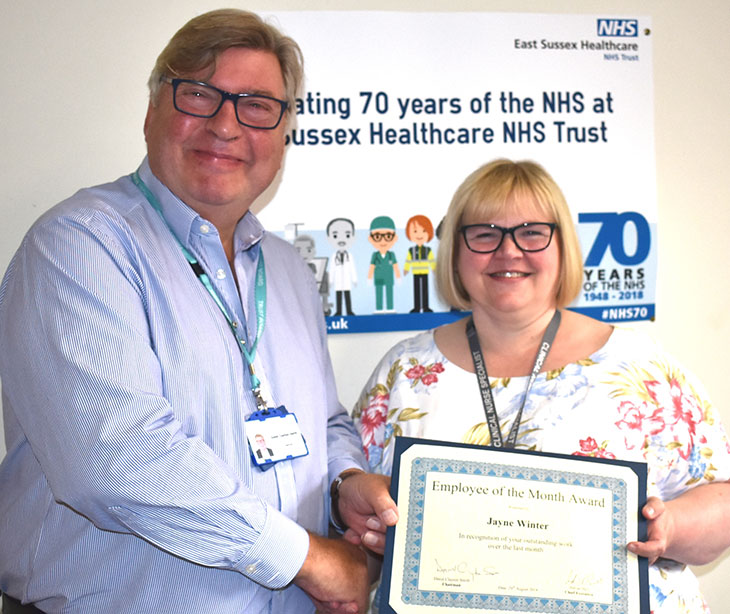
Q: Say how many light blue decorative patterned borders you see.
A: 1